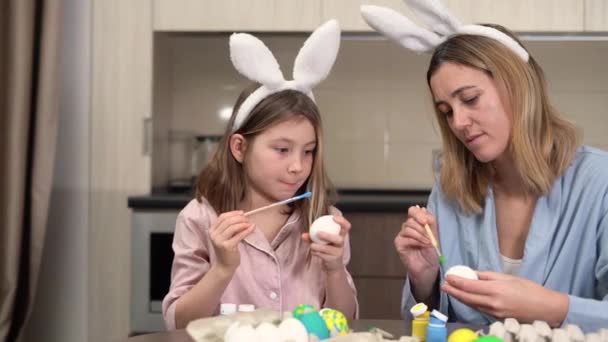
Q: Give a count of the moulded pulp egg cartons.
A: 2